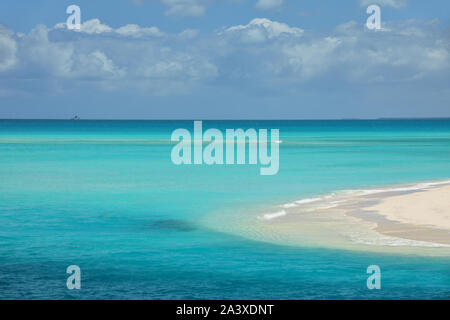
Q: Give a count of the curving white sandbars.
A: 1